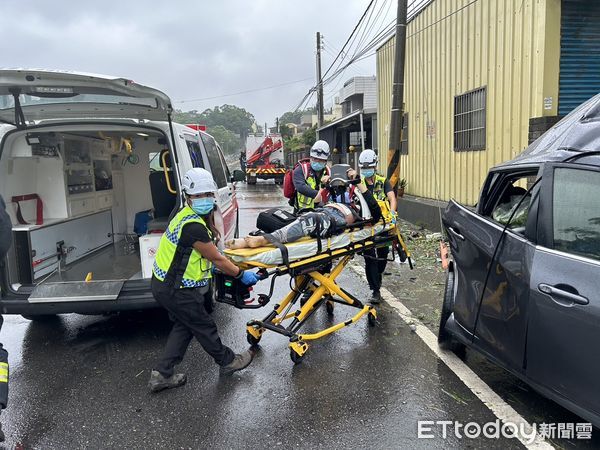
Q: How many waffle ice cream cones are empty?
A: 0